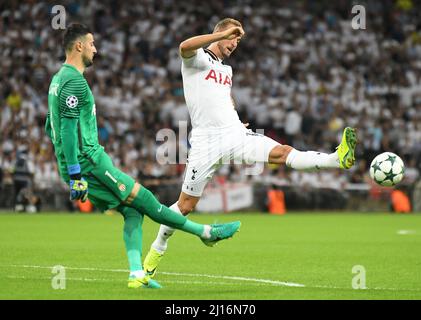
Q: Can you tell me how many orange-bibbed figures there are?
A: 3